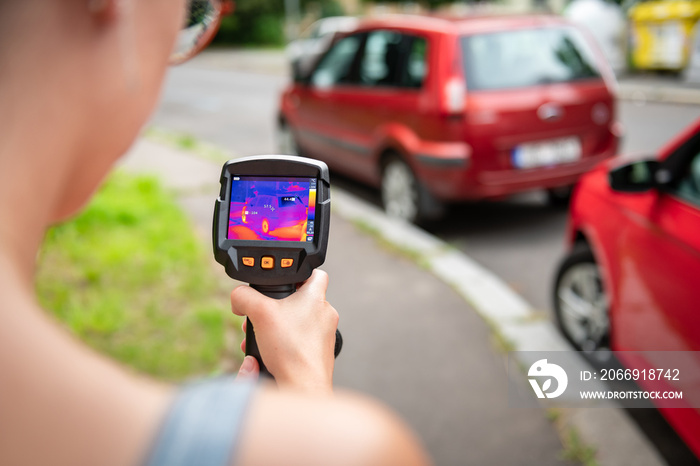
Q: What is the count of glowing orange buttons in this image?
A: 3